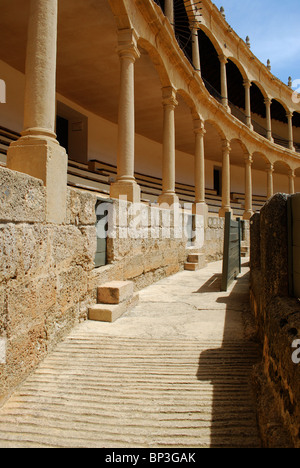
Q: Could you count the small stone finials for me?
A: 4